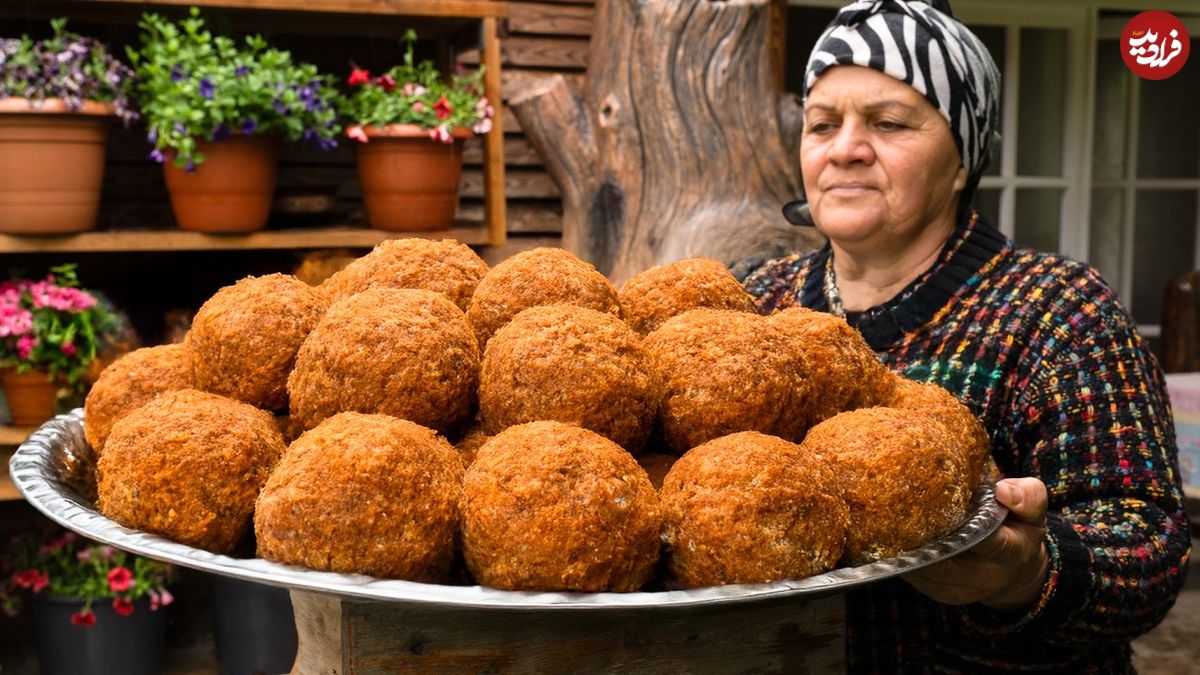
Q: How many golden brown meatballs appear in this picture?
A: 15